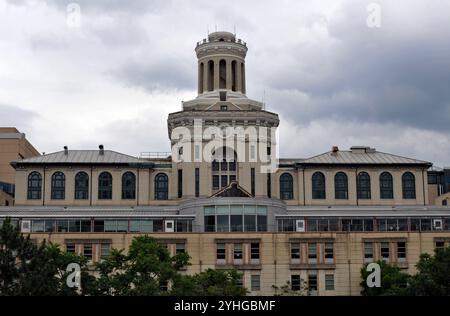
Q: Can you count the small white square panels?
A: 4